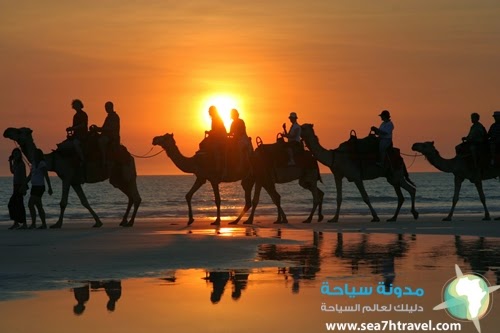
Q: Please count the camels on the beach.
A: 5